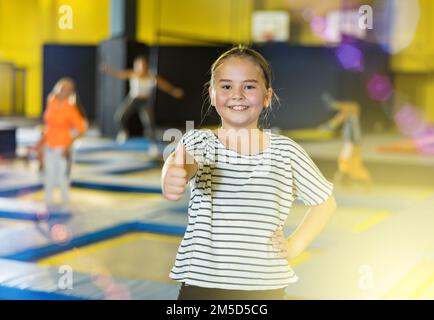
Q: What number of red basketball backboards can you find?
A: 0